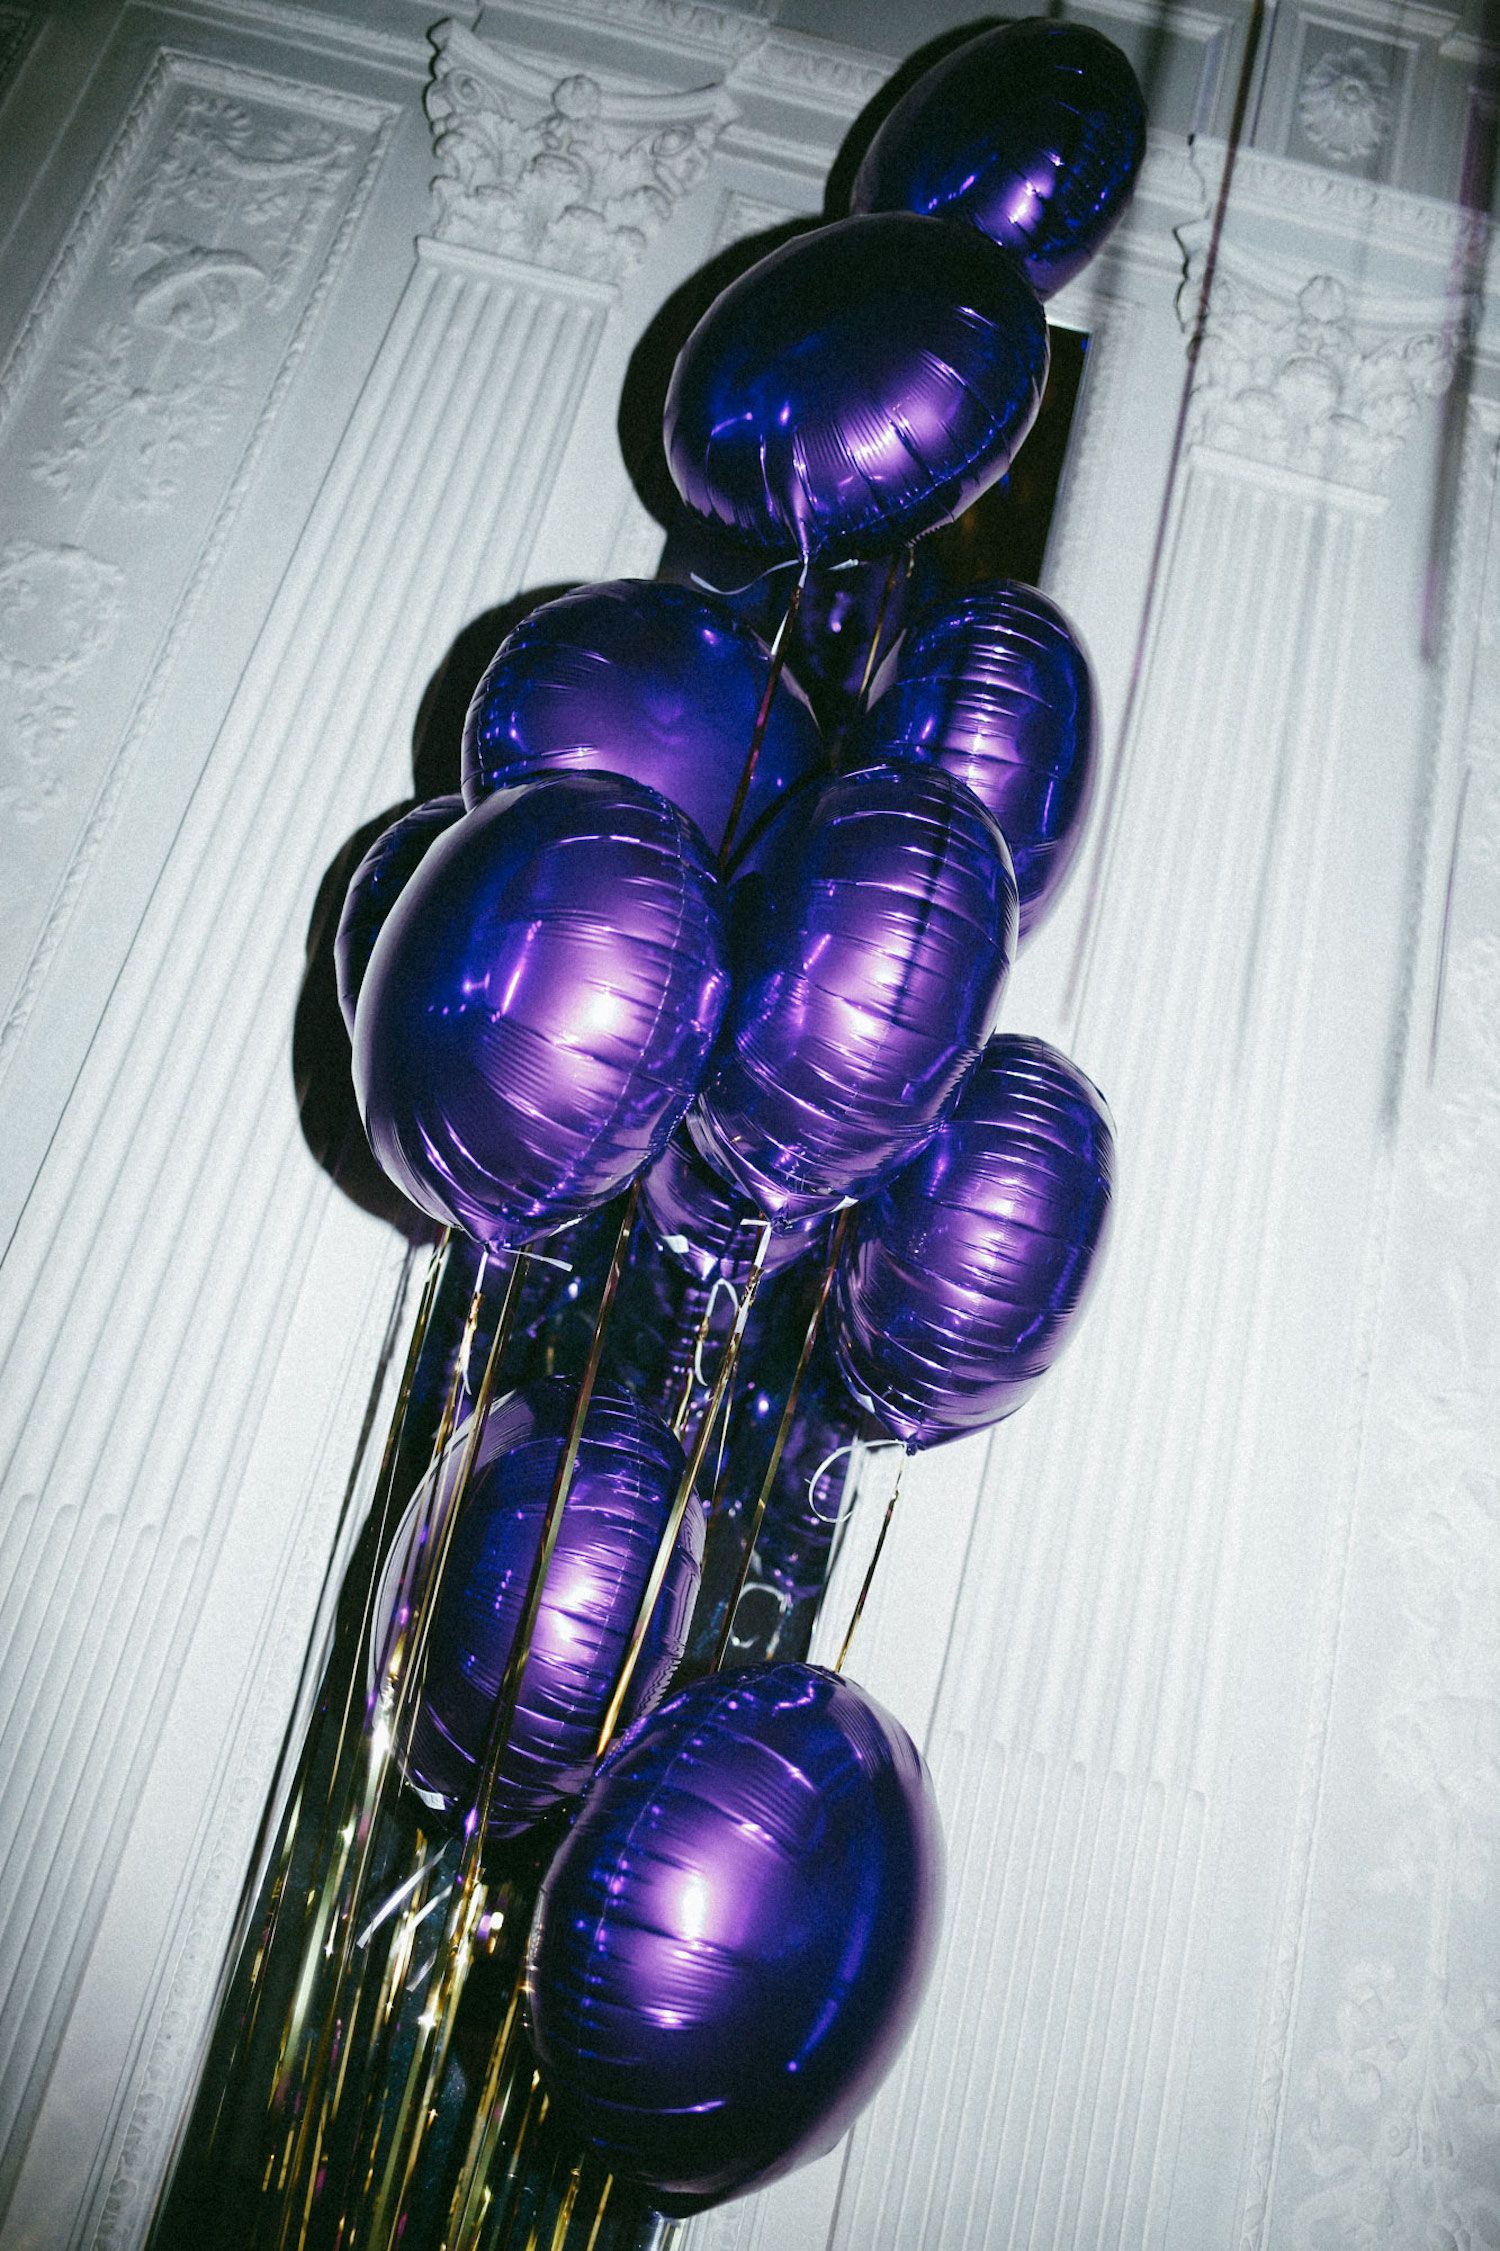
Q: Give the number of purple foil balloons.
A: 11